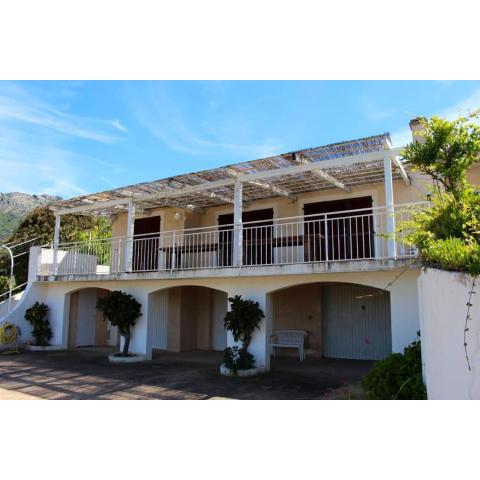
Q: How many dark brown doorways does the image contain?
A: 3